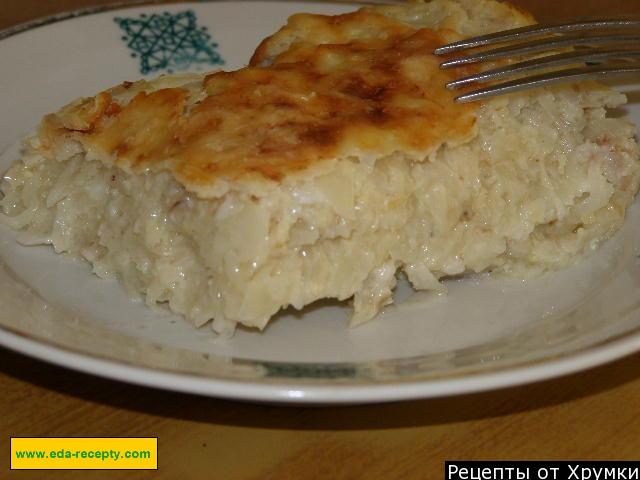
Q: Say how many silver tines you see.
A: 4